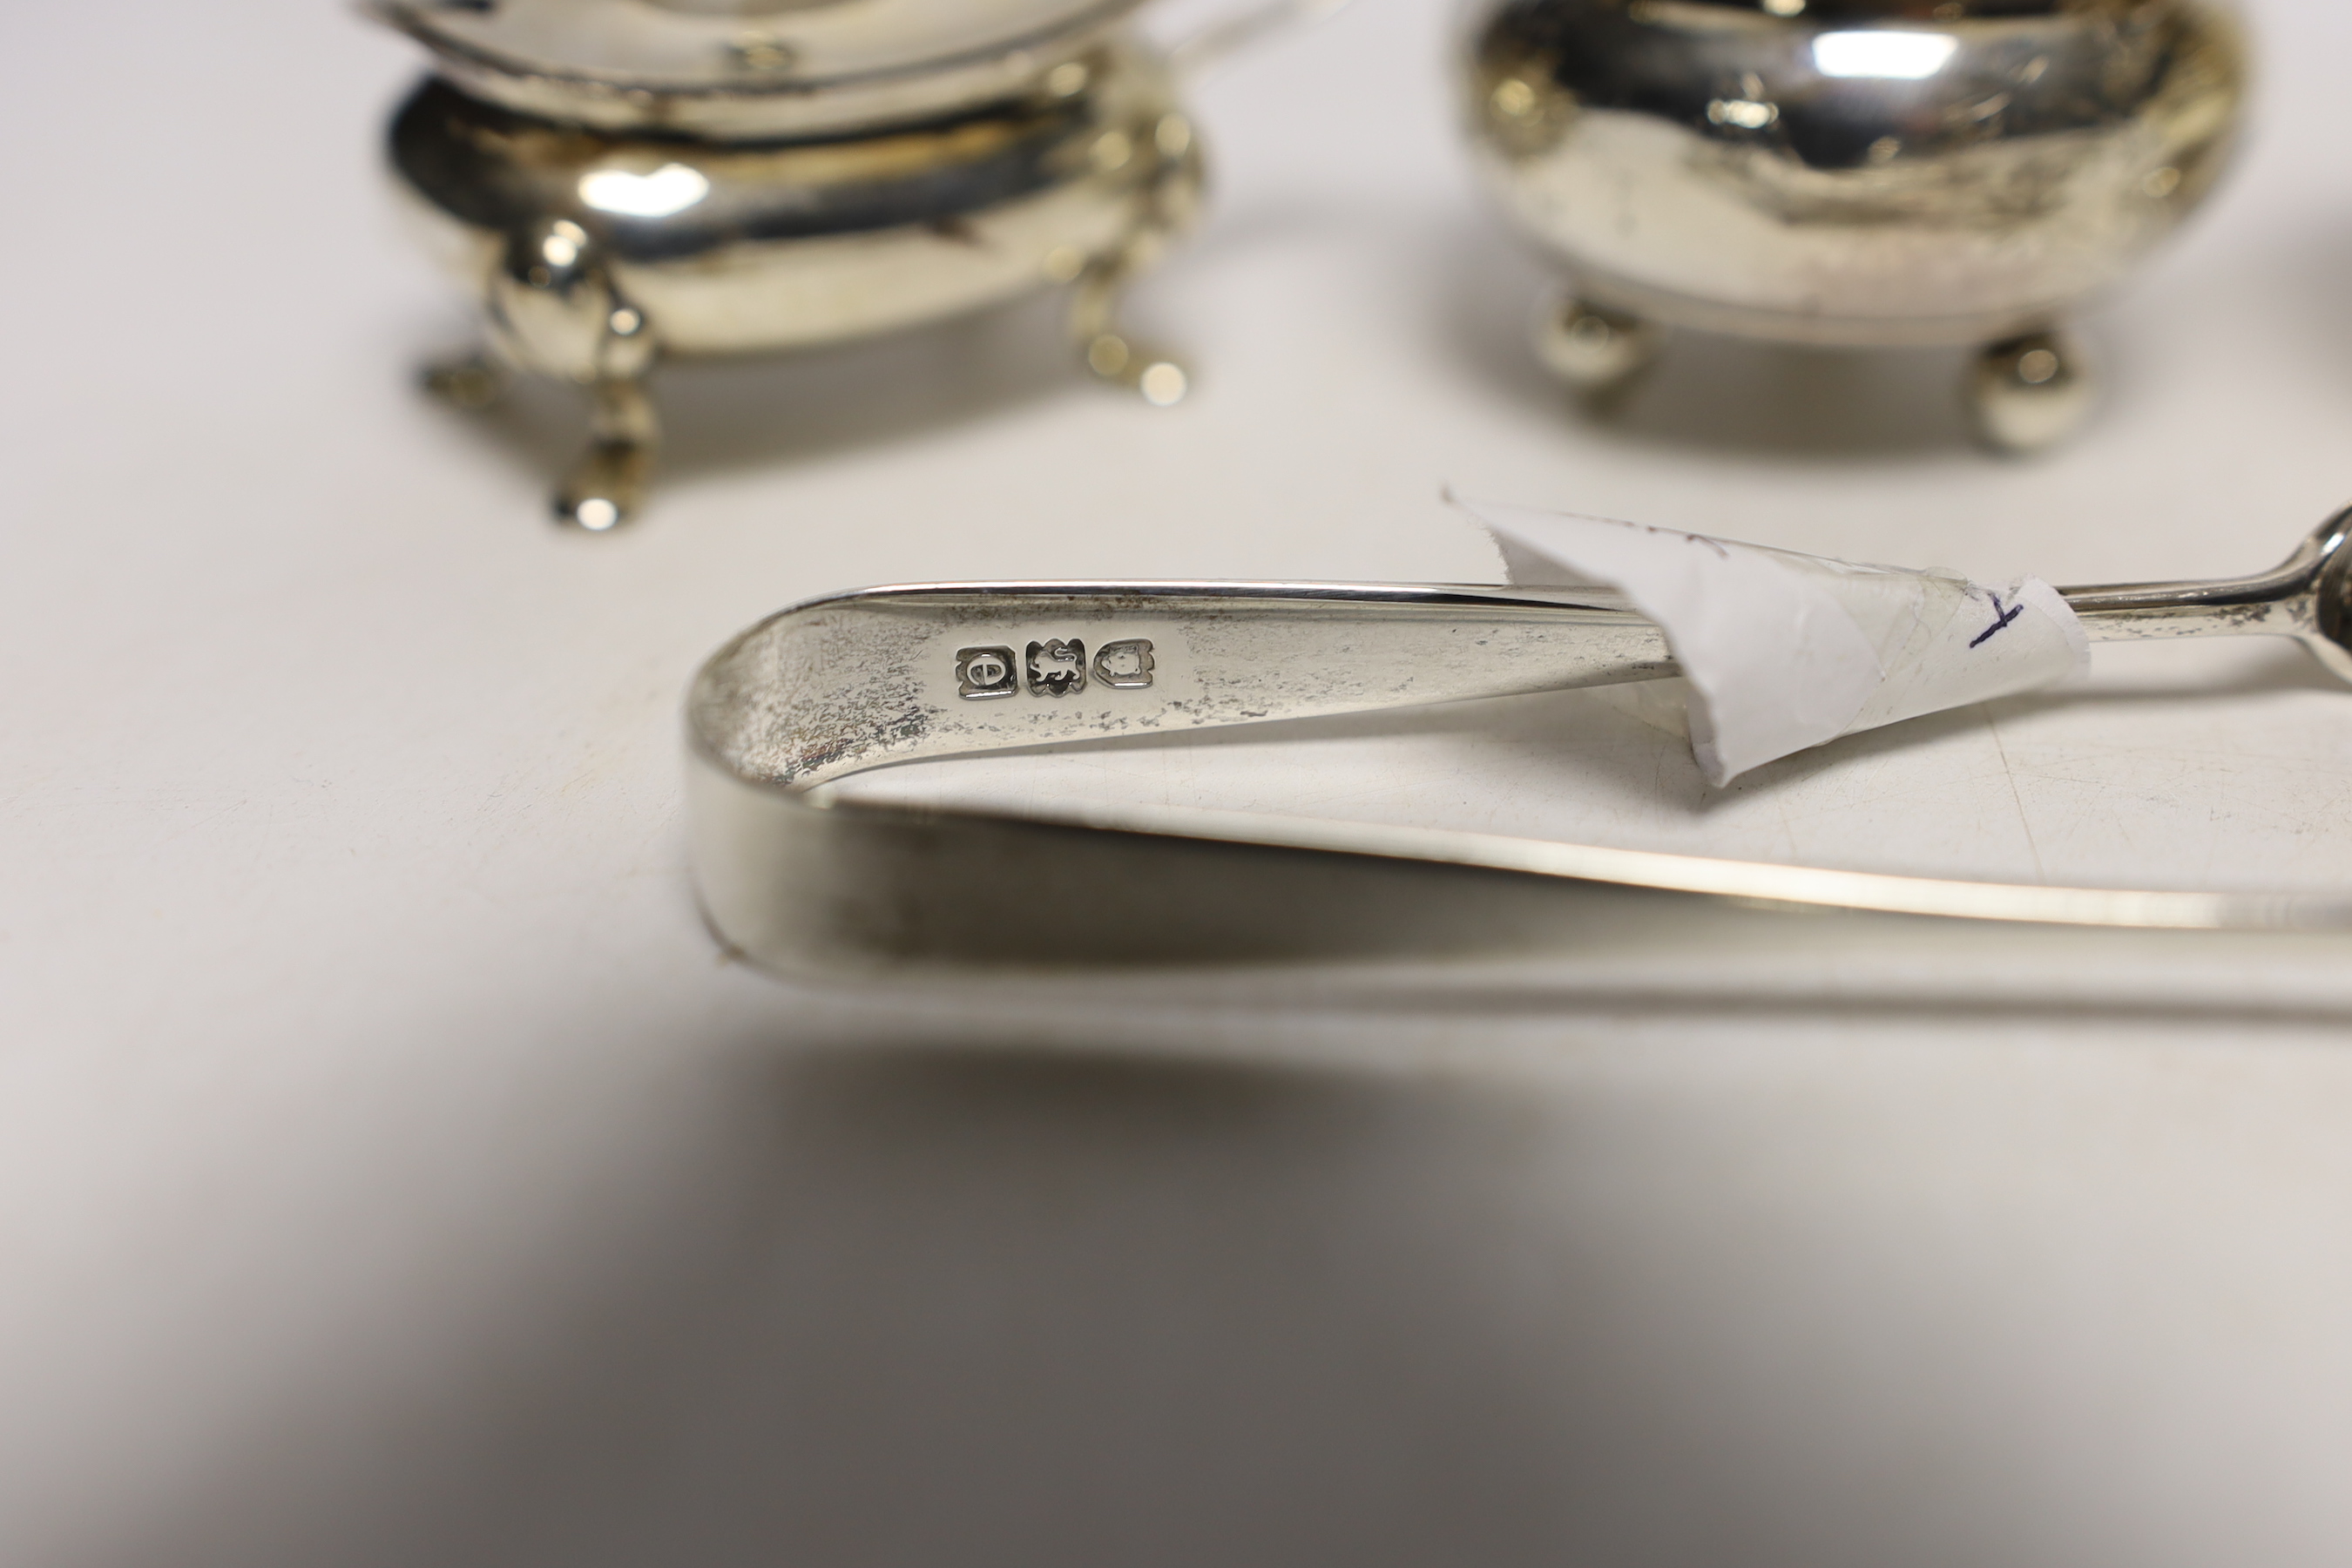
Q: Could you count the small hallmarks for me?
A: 3